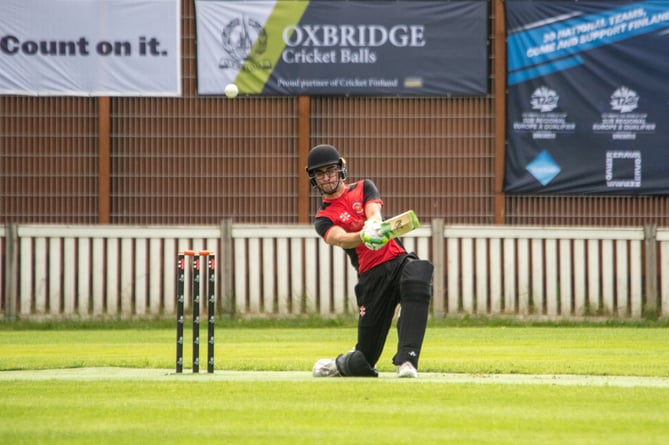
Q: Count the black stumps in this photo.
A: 3